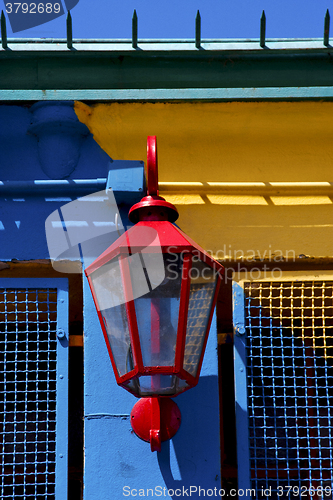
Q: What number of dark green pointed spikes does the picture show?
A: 6